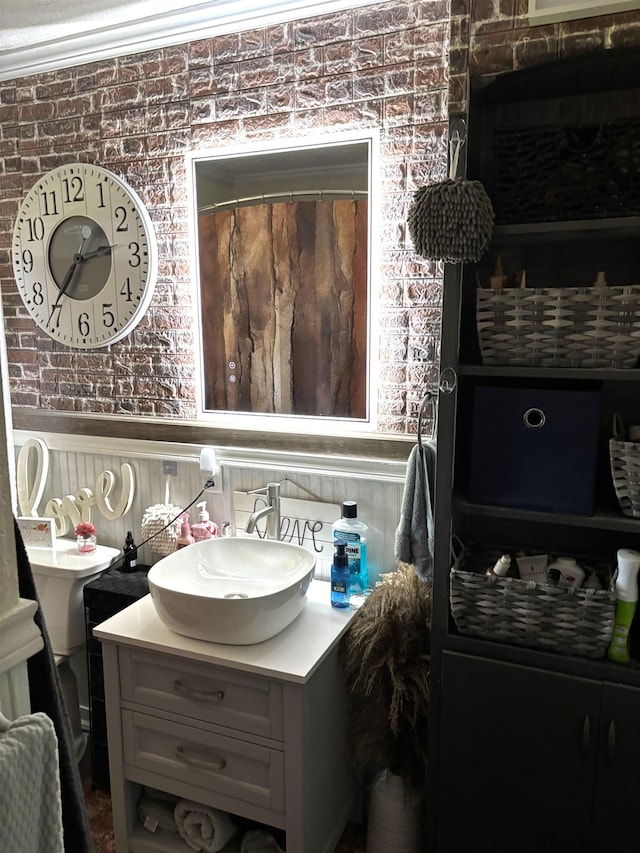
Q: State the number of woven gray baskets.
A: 3